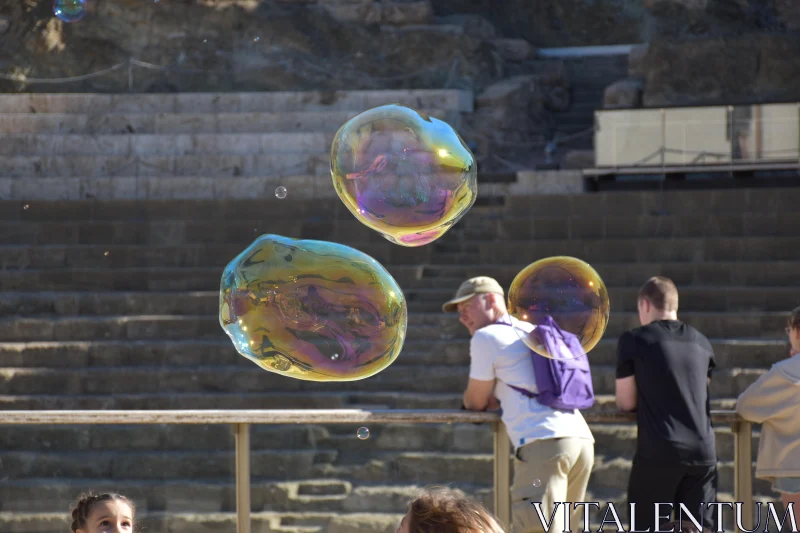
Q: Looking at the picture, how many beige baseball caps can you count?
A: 1